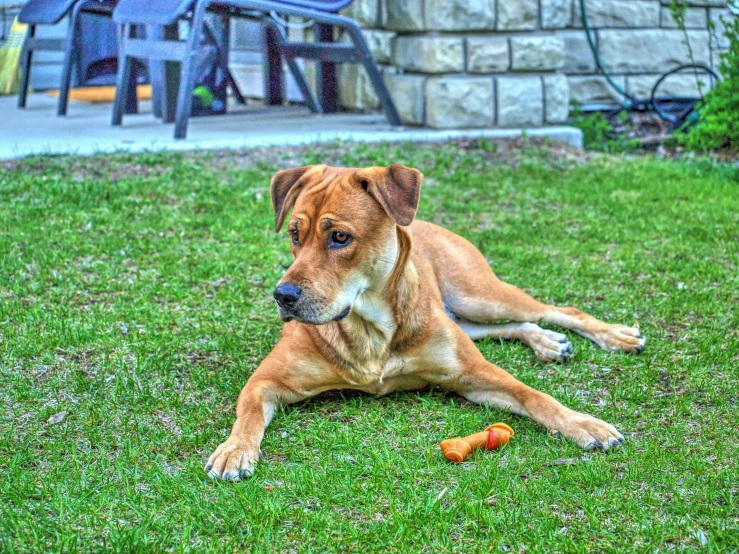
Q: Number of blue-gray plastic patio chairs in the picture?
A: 2